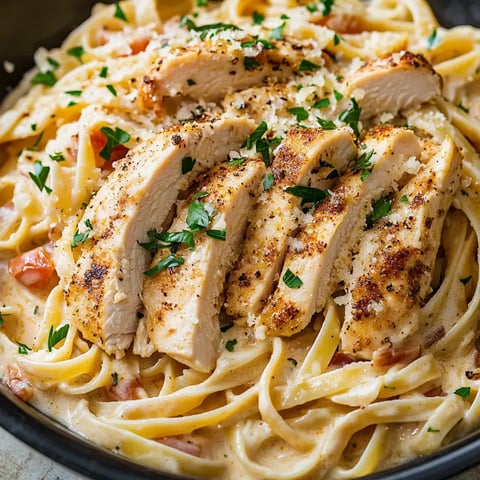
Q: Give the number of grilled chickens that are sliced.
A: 7